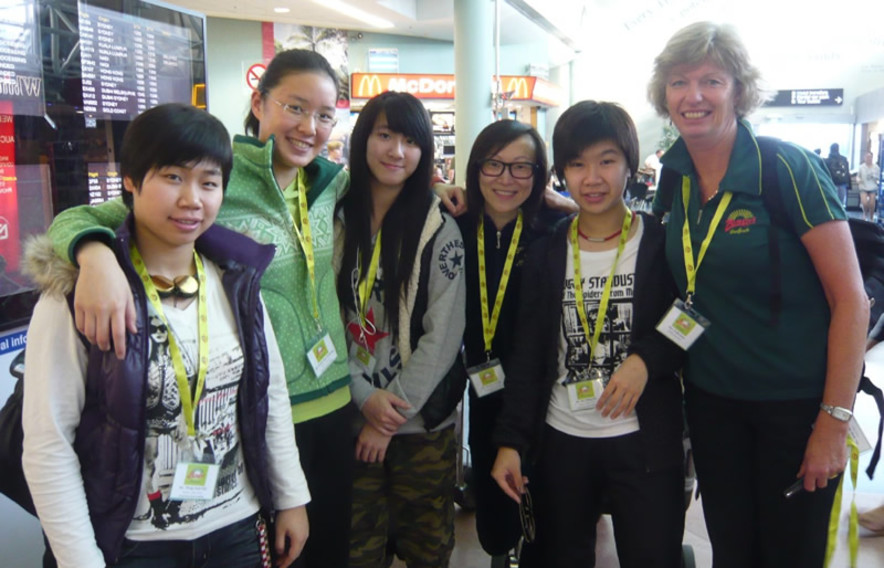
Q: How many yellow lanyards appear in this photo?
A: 7